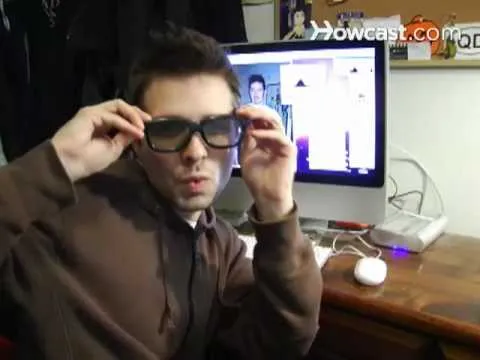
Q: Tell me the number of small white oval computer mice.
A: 1